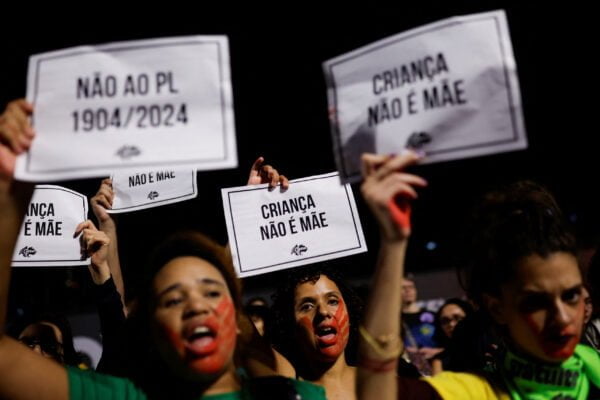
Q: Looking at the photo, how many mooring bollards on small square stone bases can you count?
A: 0